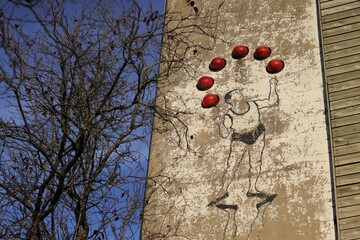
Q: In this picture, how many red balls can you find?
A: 6